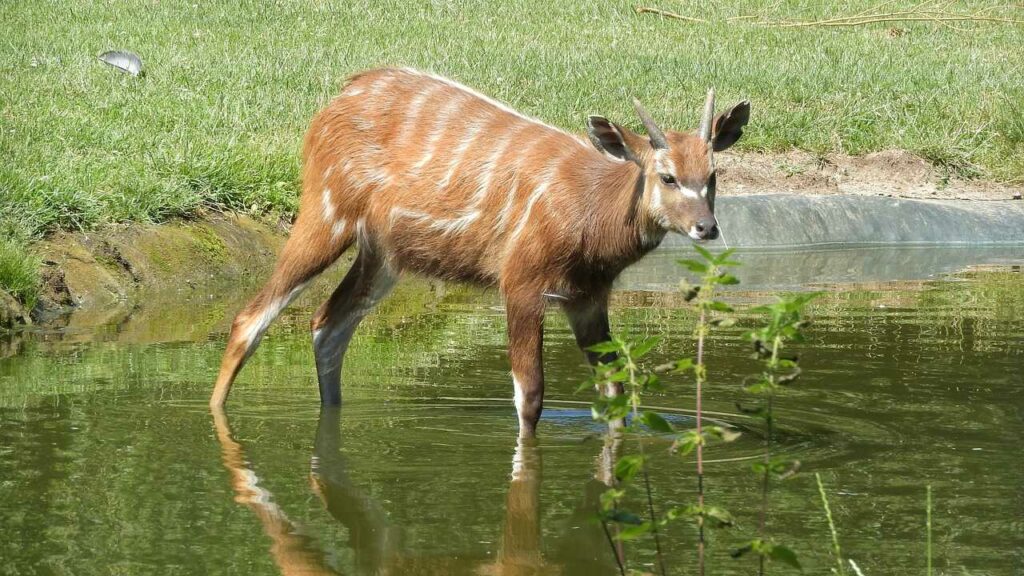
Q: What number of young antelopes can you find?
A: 1